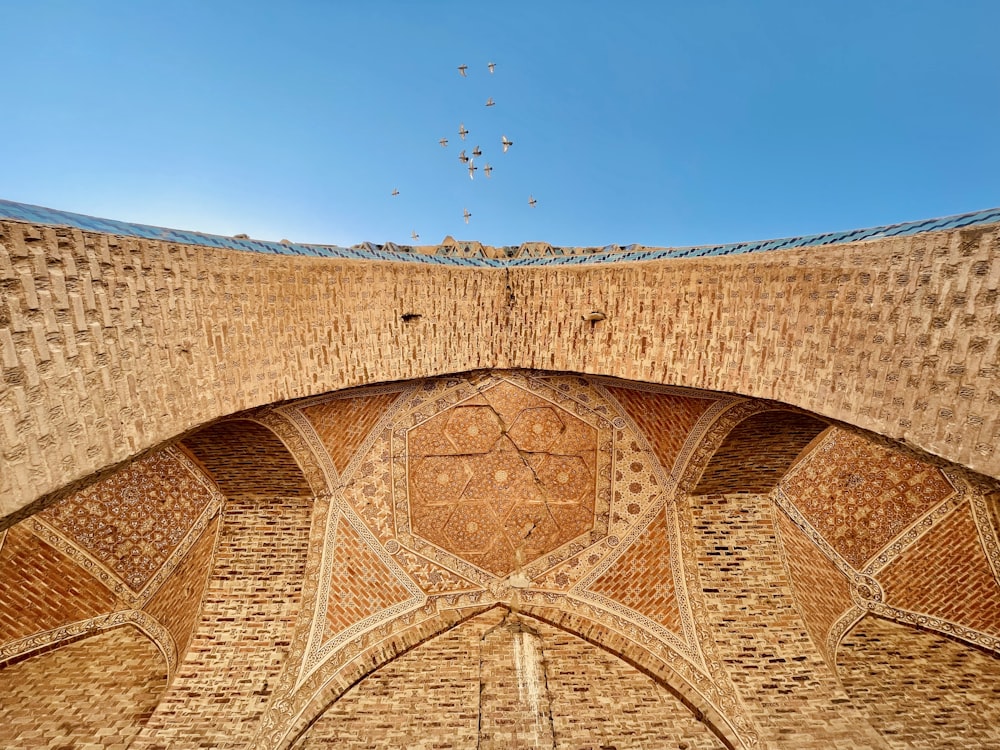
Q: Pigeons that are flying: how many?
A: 14